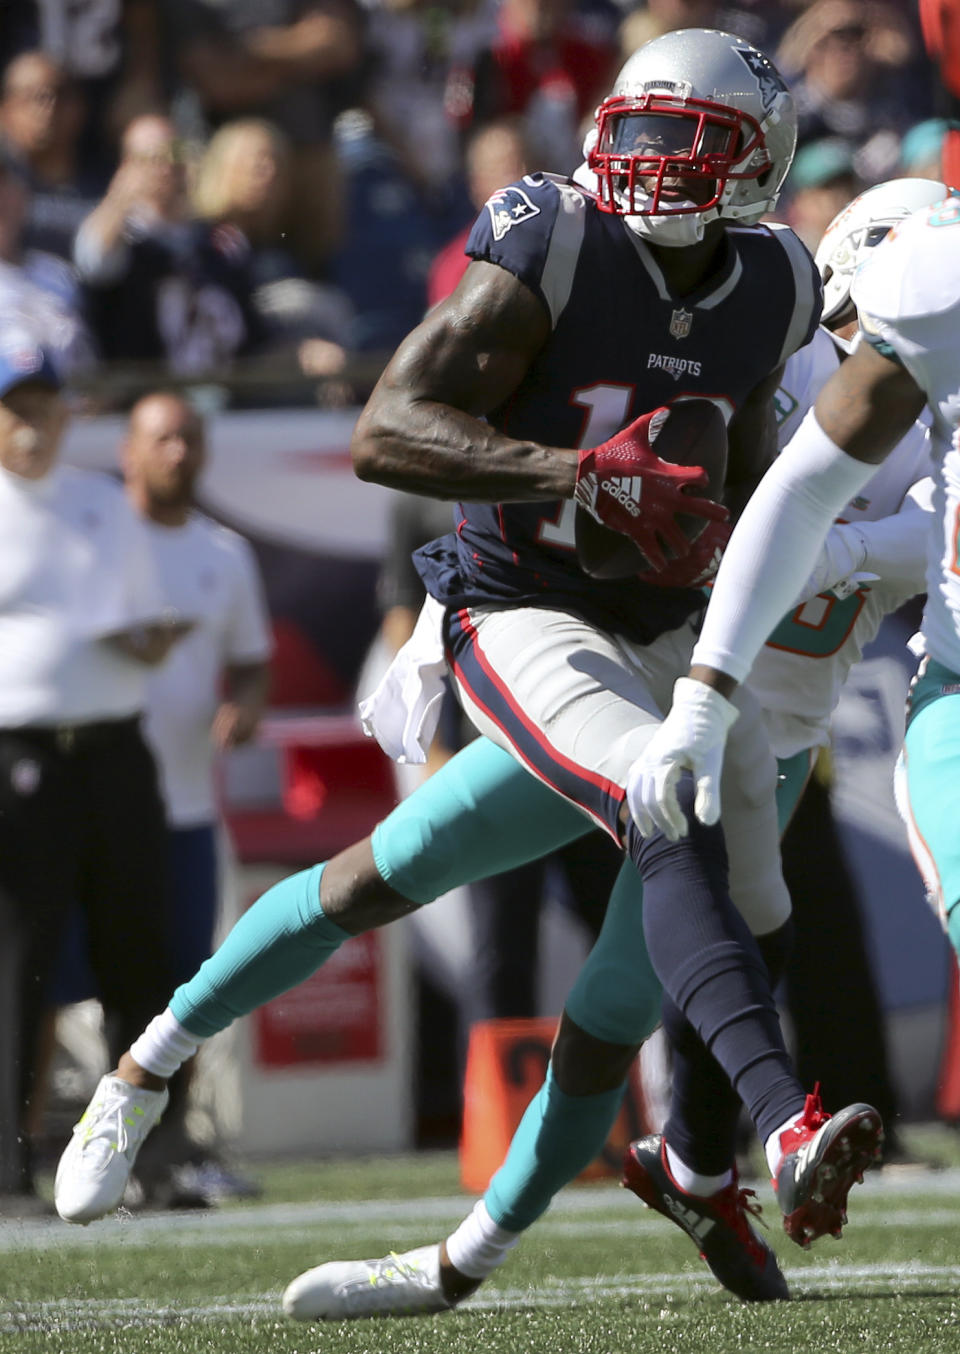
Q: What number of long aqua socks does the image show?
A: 2